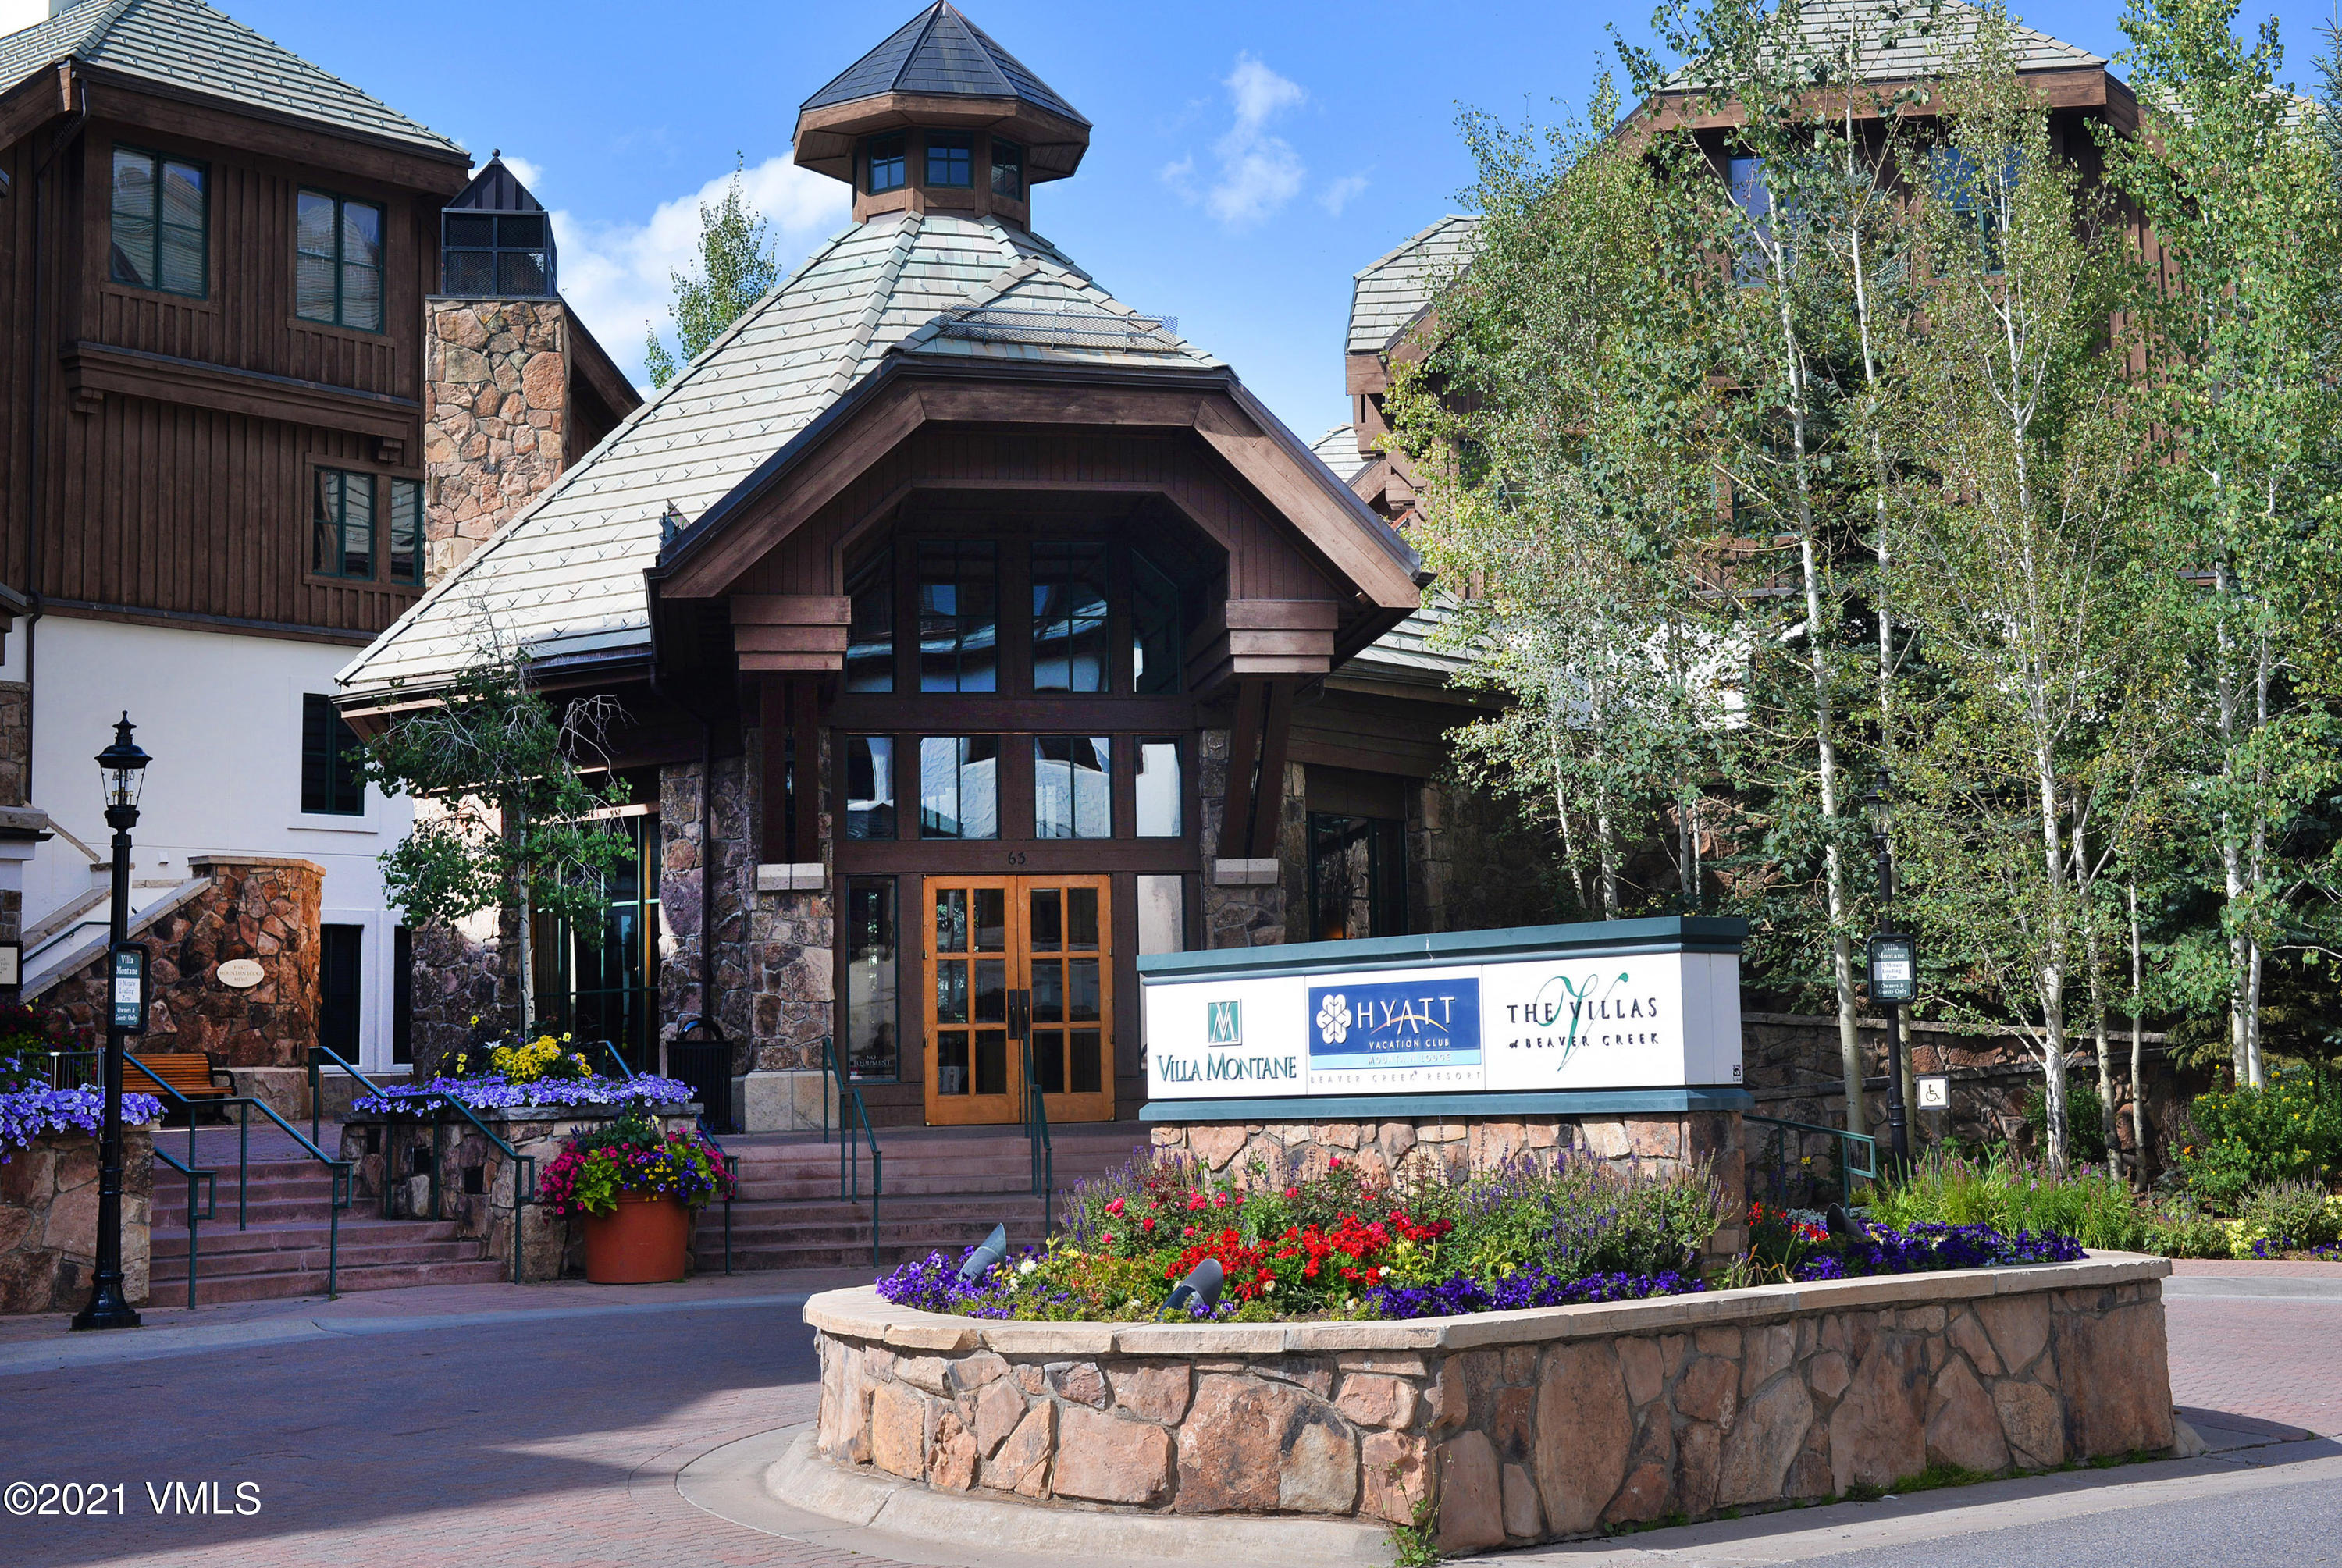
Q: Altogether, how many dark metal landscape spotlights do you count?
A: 3